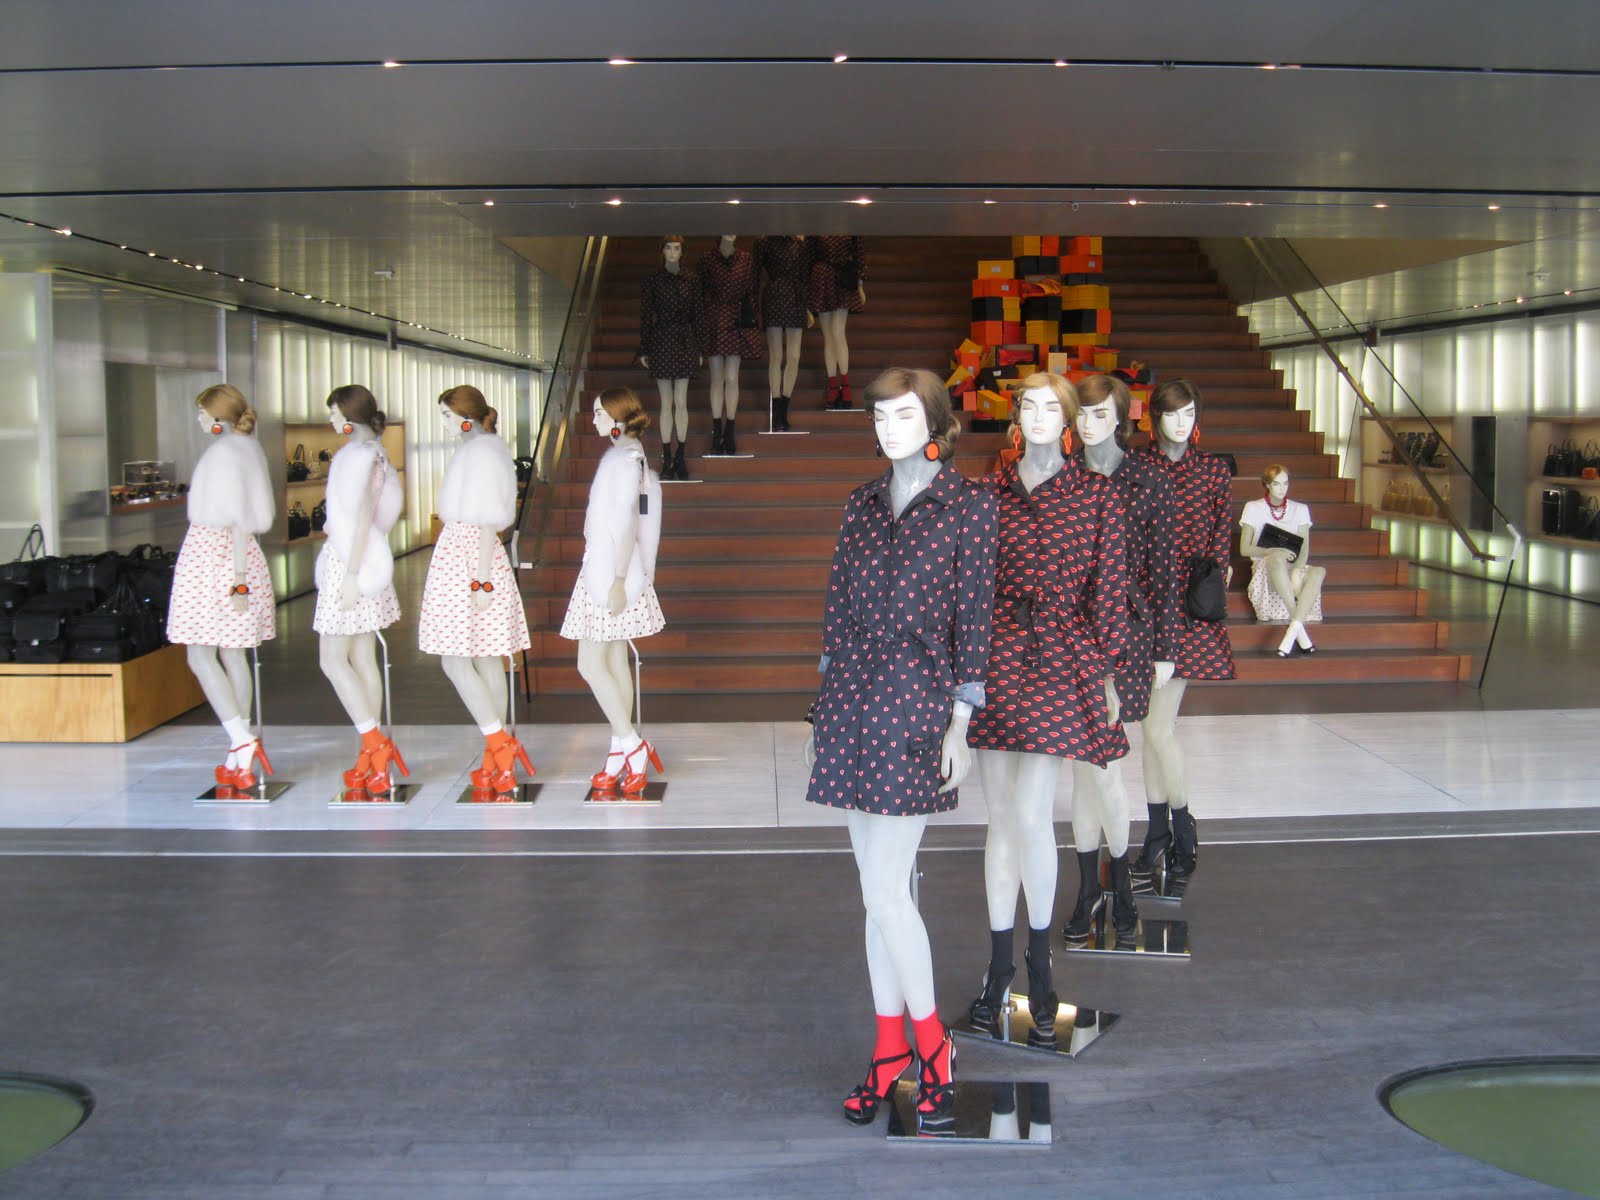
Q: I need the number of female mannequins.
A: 13